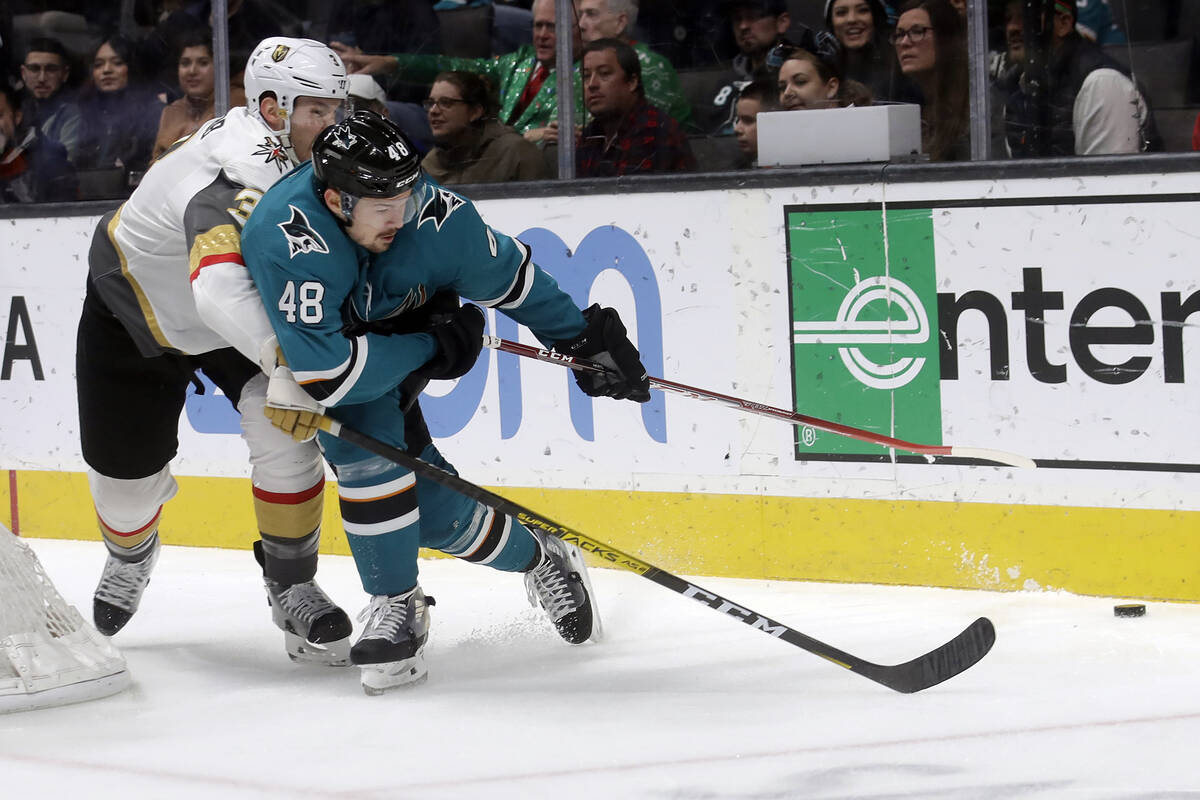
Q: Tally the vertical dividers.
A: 3